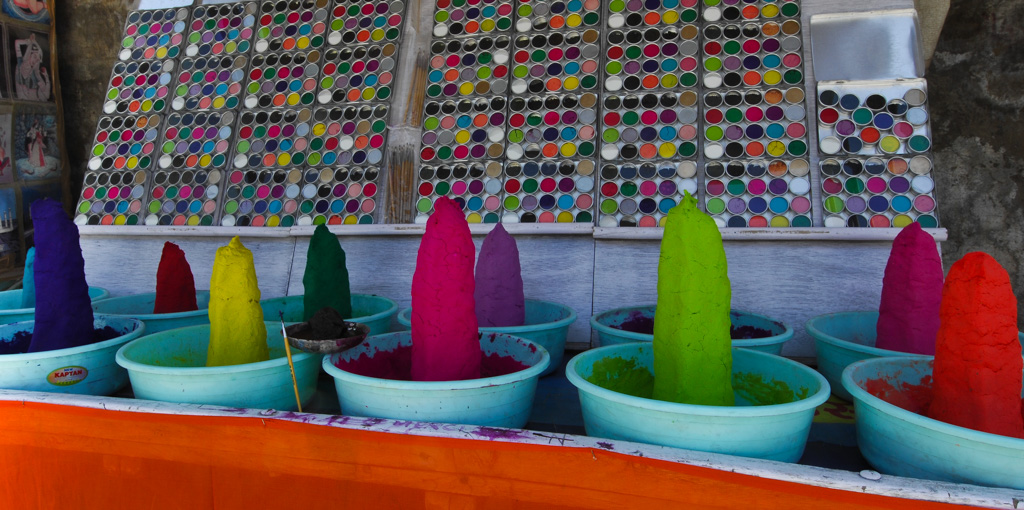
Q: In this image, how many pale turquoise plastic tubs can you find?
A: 11